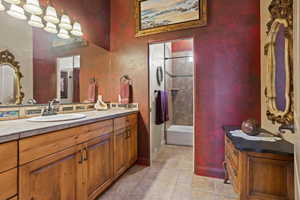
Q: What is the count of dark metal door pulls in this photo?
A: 4